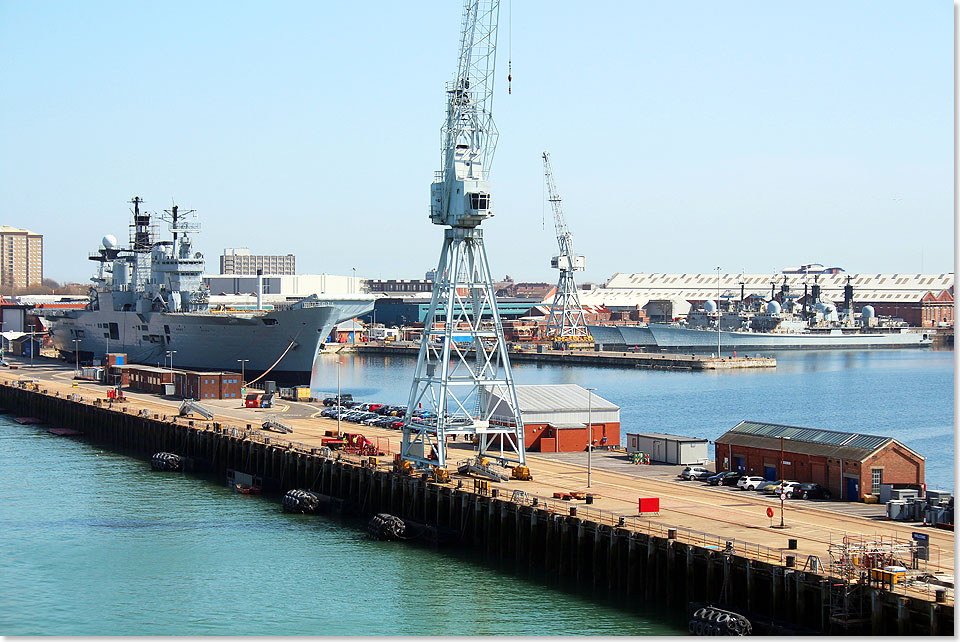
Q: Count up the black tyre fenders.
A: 4